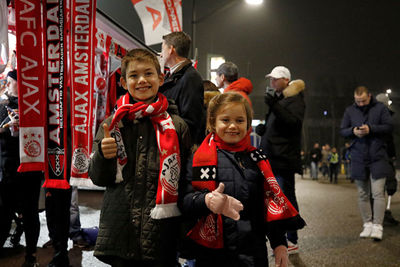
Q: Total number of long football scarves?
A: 5